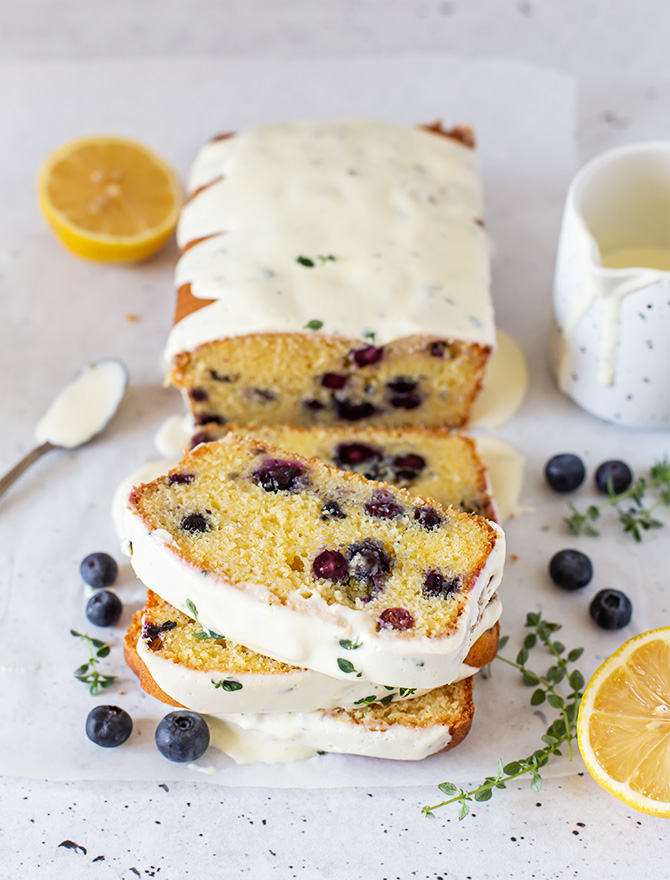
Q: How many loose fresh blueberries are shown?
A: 8